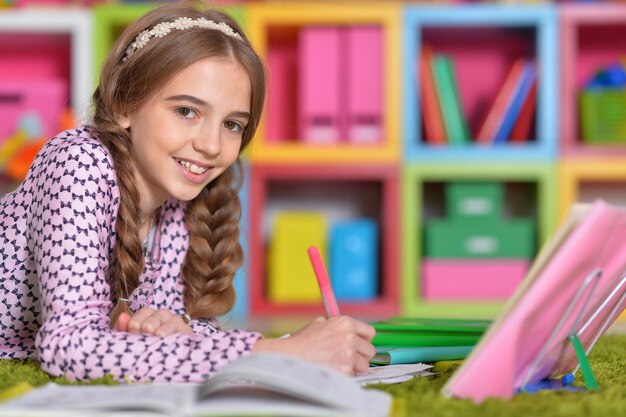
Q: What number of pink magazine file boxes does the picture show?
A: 2